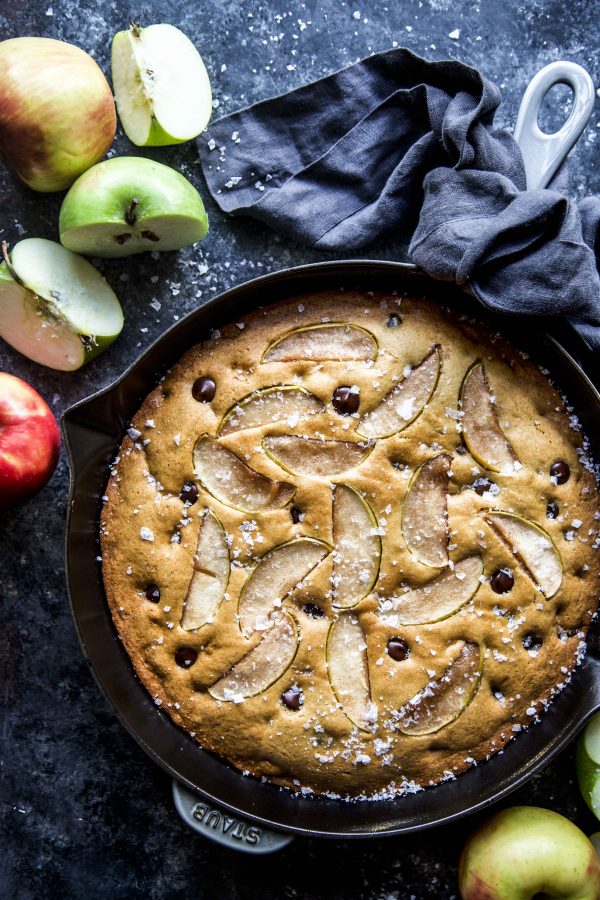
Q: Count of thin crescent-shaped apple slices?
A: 15